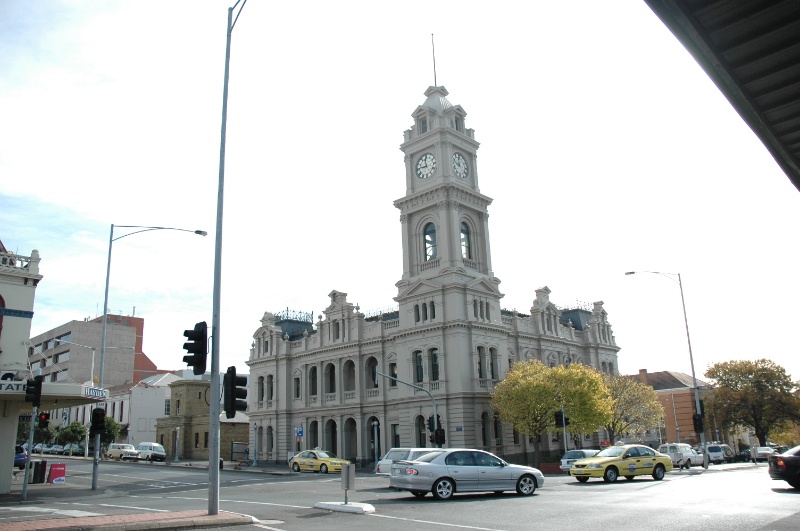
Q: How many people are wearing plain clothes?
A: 0